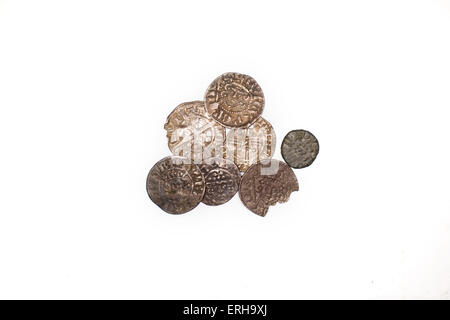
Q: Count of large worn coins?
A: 6